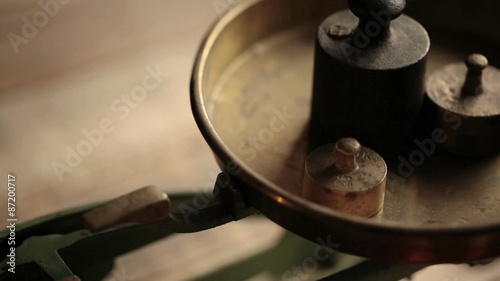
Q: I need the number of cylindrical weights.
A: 3